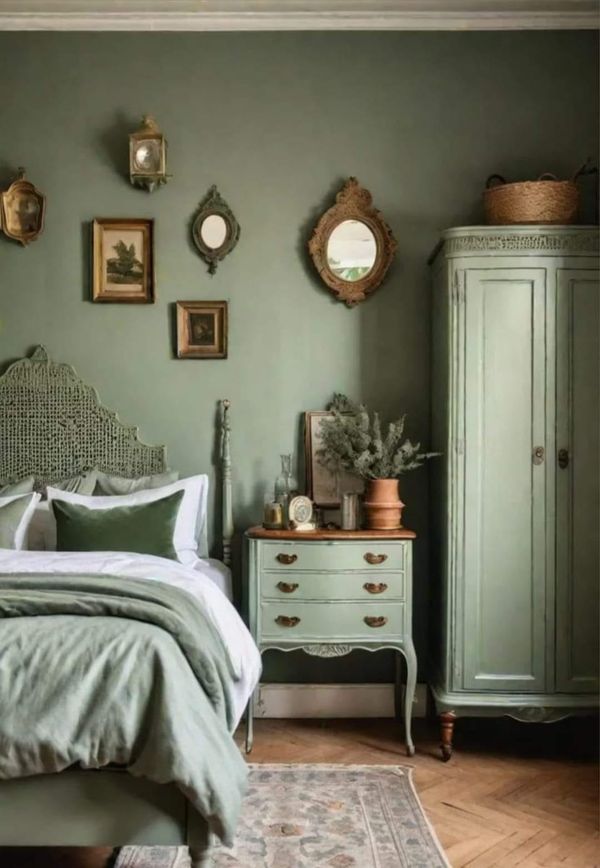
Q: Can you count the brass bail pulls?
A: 6